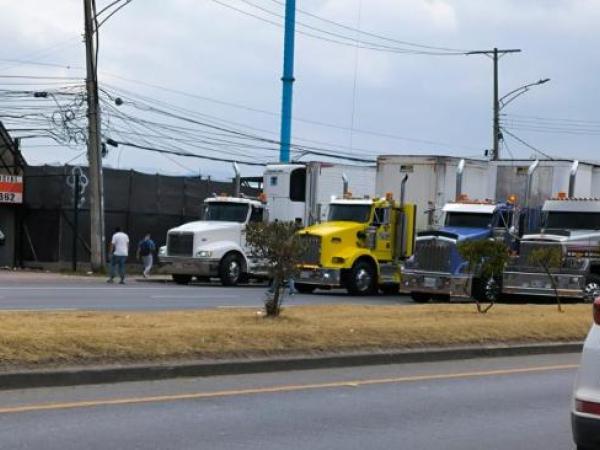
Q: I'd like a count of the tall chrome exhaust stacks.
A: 6